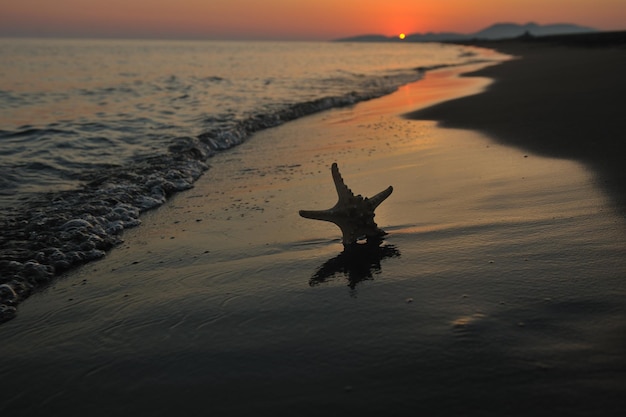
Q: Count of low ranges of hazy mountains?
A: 1